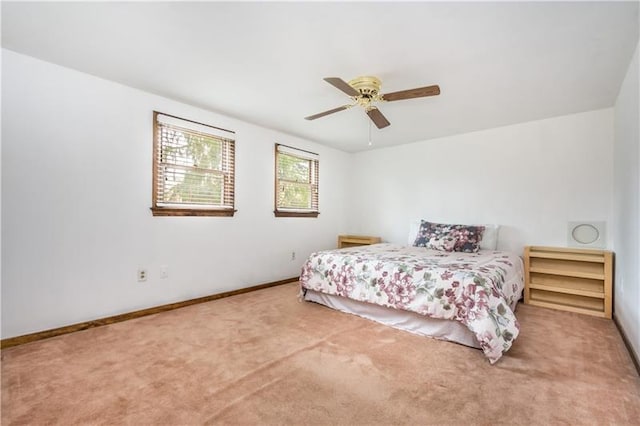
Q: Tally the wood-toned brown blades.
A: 4